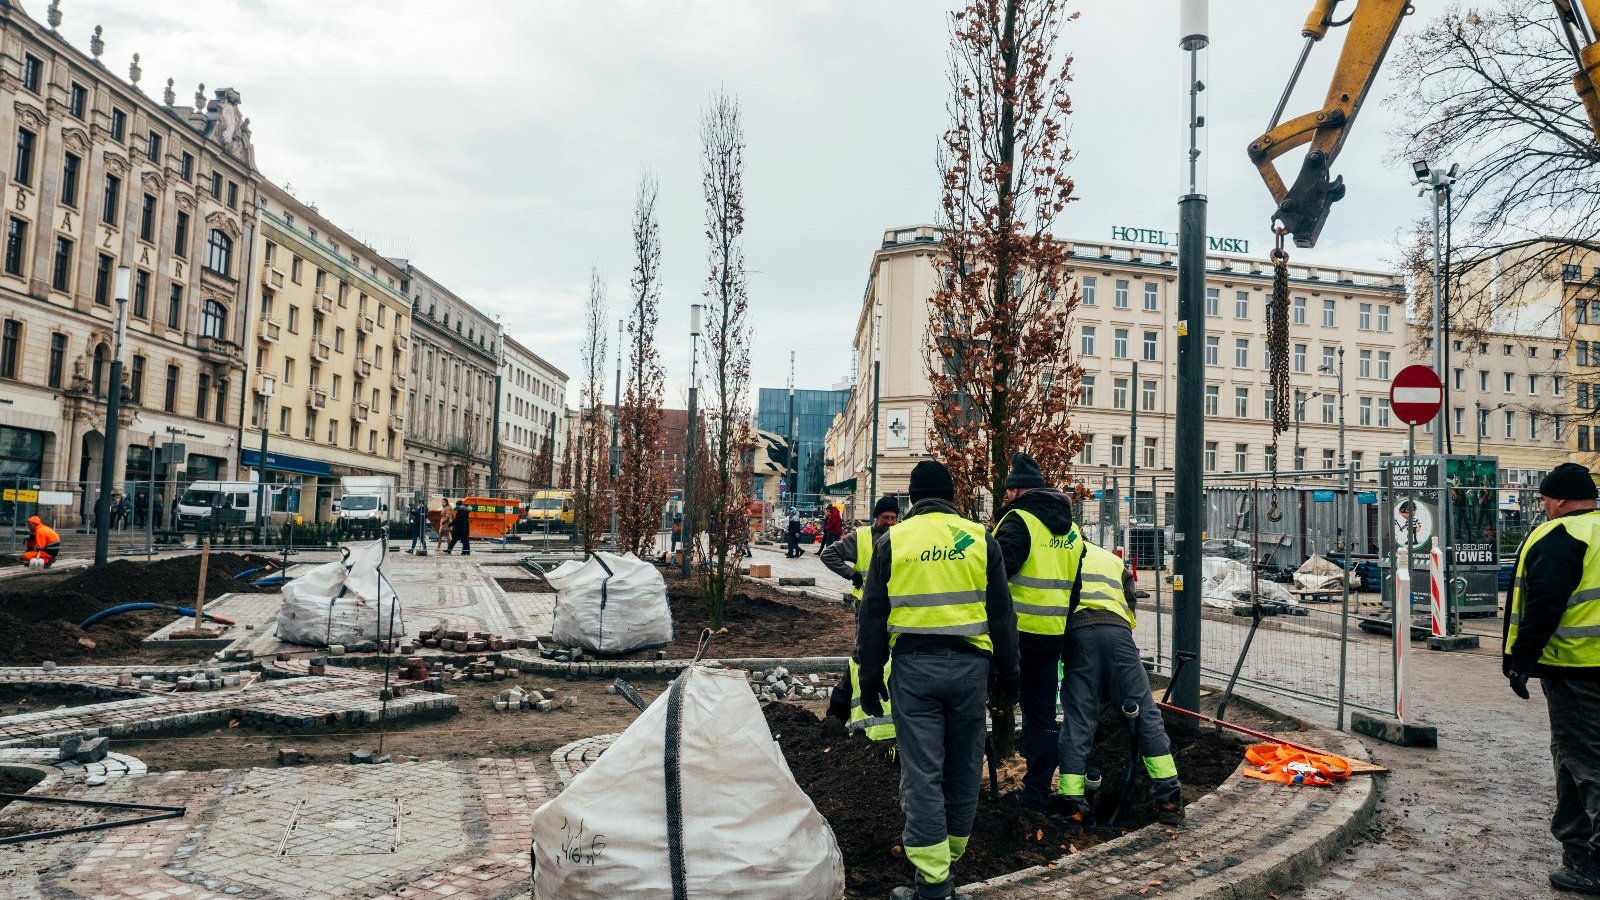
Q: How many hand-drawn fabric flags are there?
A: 0